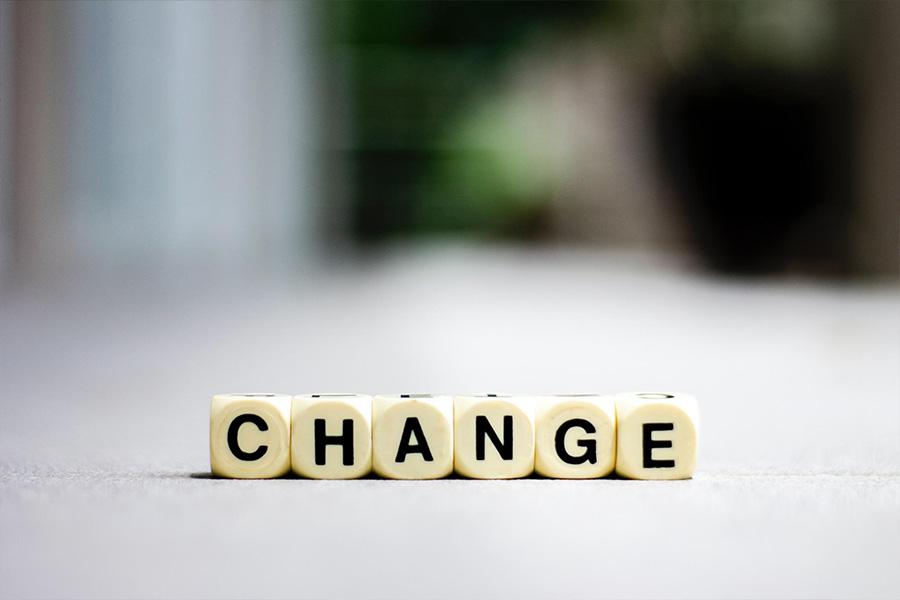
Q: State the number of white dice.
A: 6